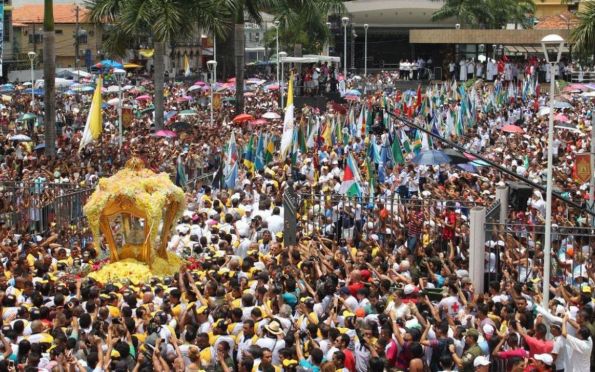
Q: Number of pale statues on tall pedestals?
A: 0